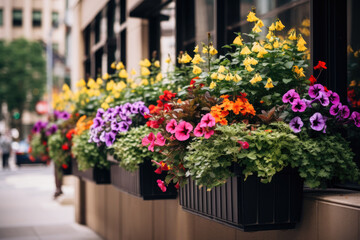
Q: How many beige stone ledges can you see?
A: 1